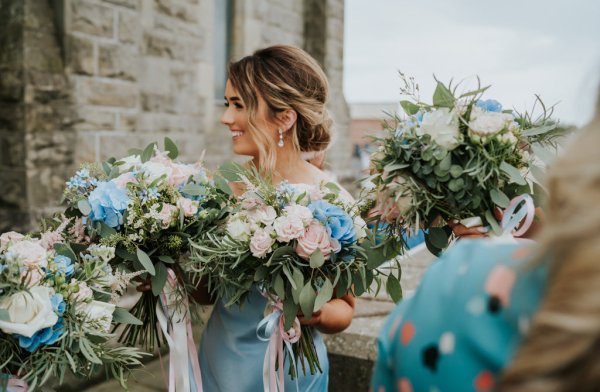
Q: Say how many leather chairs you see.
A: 0